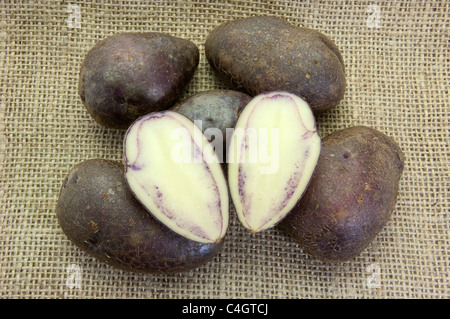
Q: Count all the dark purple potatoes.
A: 5